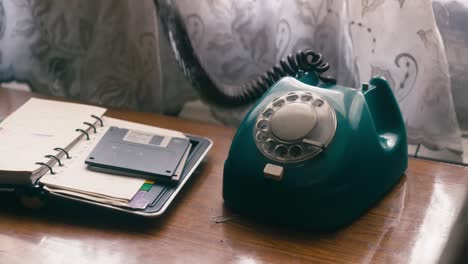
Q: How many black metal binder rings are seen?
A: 6